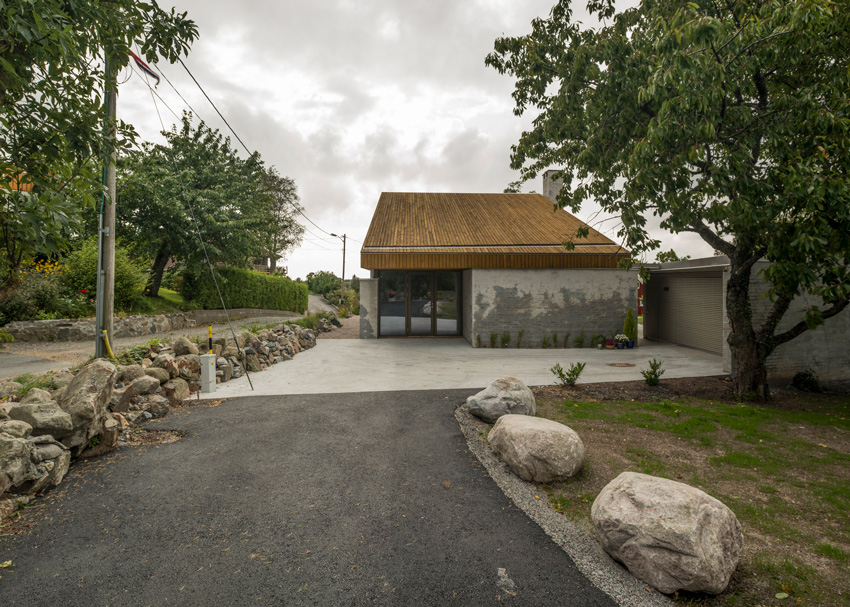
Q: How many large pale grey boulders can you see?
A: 3